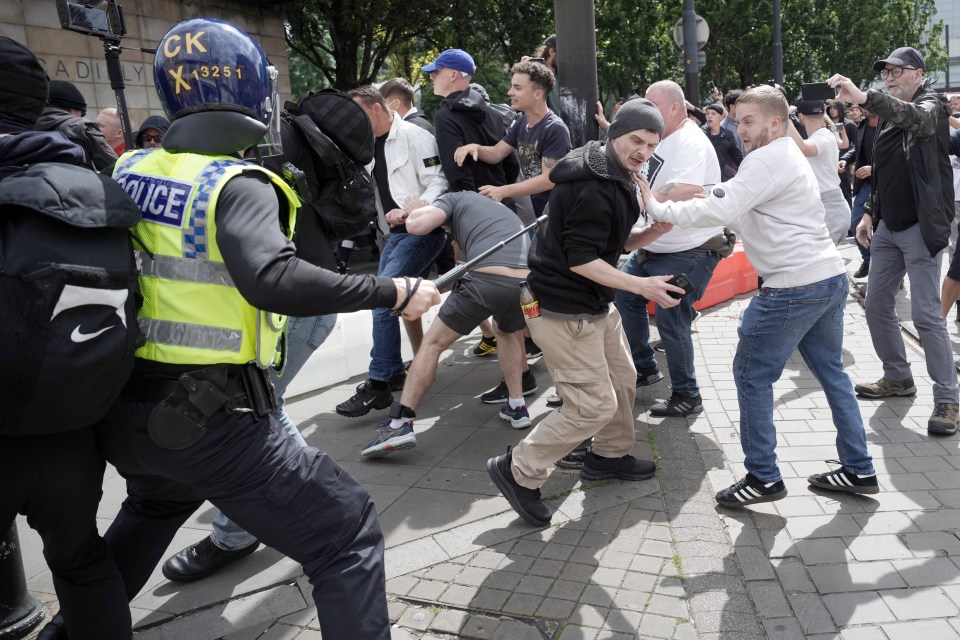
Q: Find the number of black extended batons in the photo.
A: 1